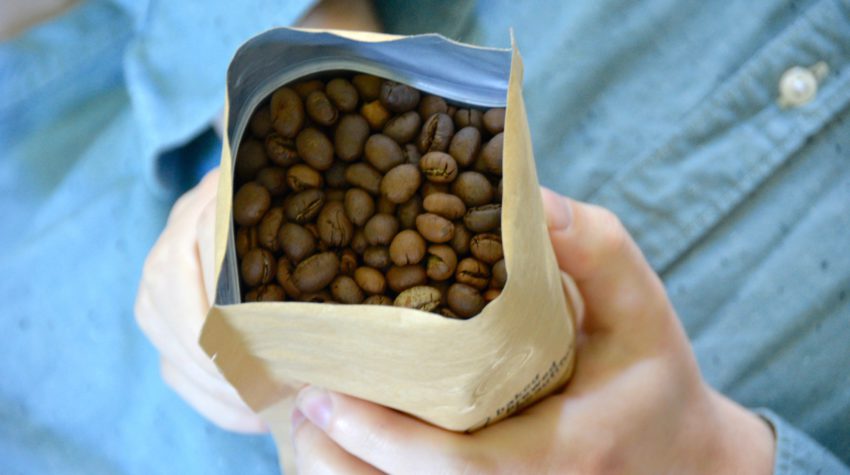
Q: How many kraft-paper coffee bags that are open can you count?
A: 1